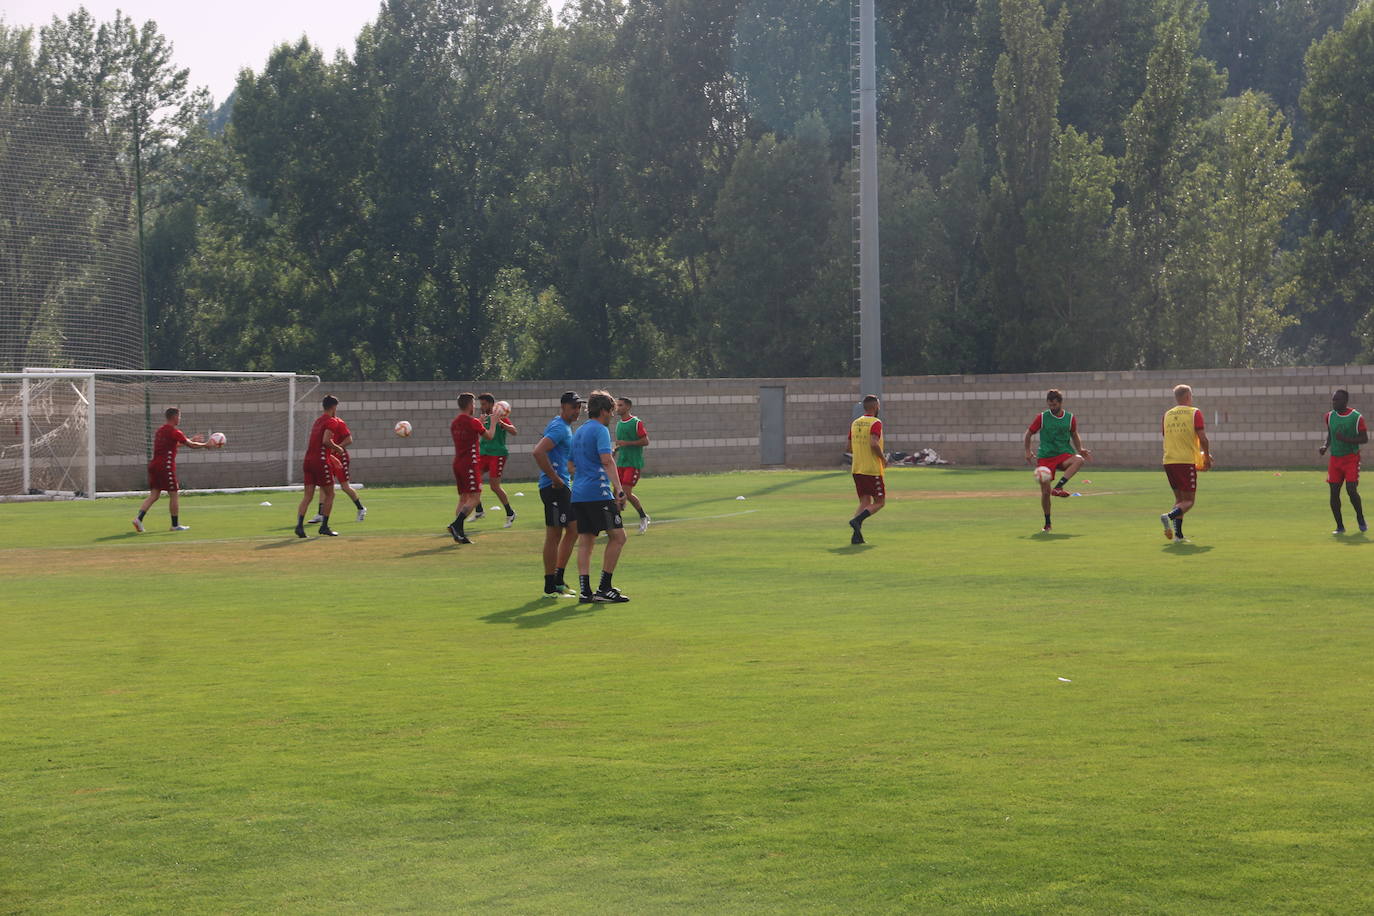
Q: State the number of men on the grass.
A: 12